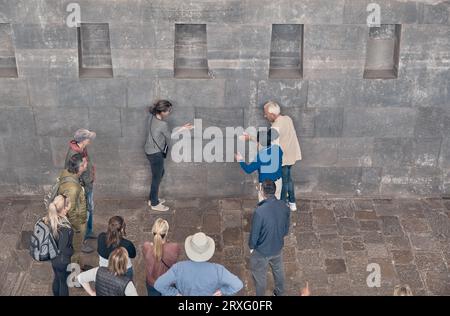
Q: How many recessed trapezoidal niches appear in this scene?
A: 5